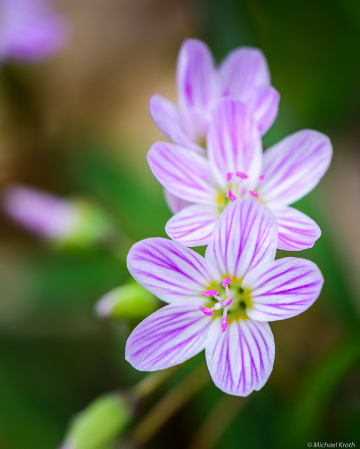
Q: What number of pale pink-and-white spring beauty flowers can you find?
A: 3